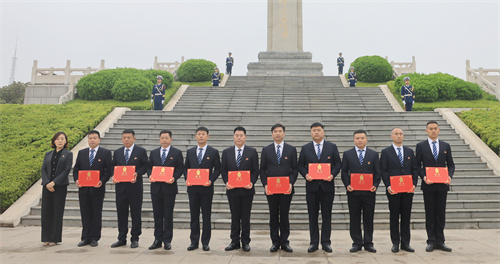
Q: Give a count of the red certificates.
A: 10